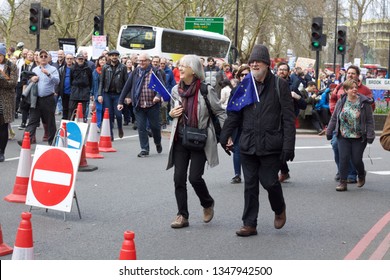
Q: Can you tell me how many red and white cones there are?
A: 8